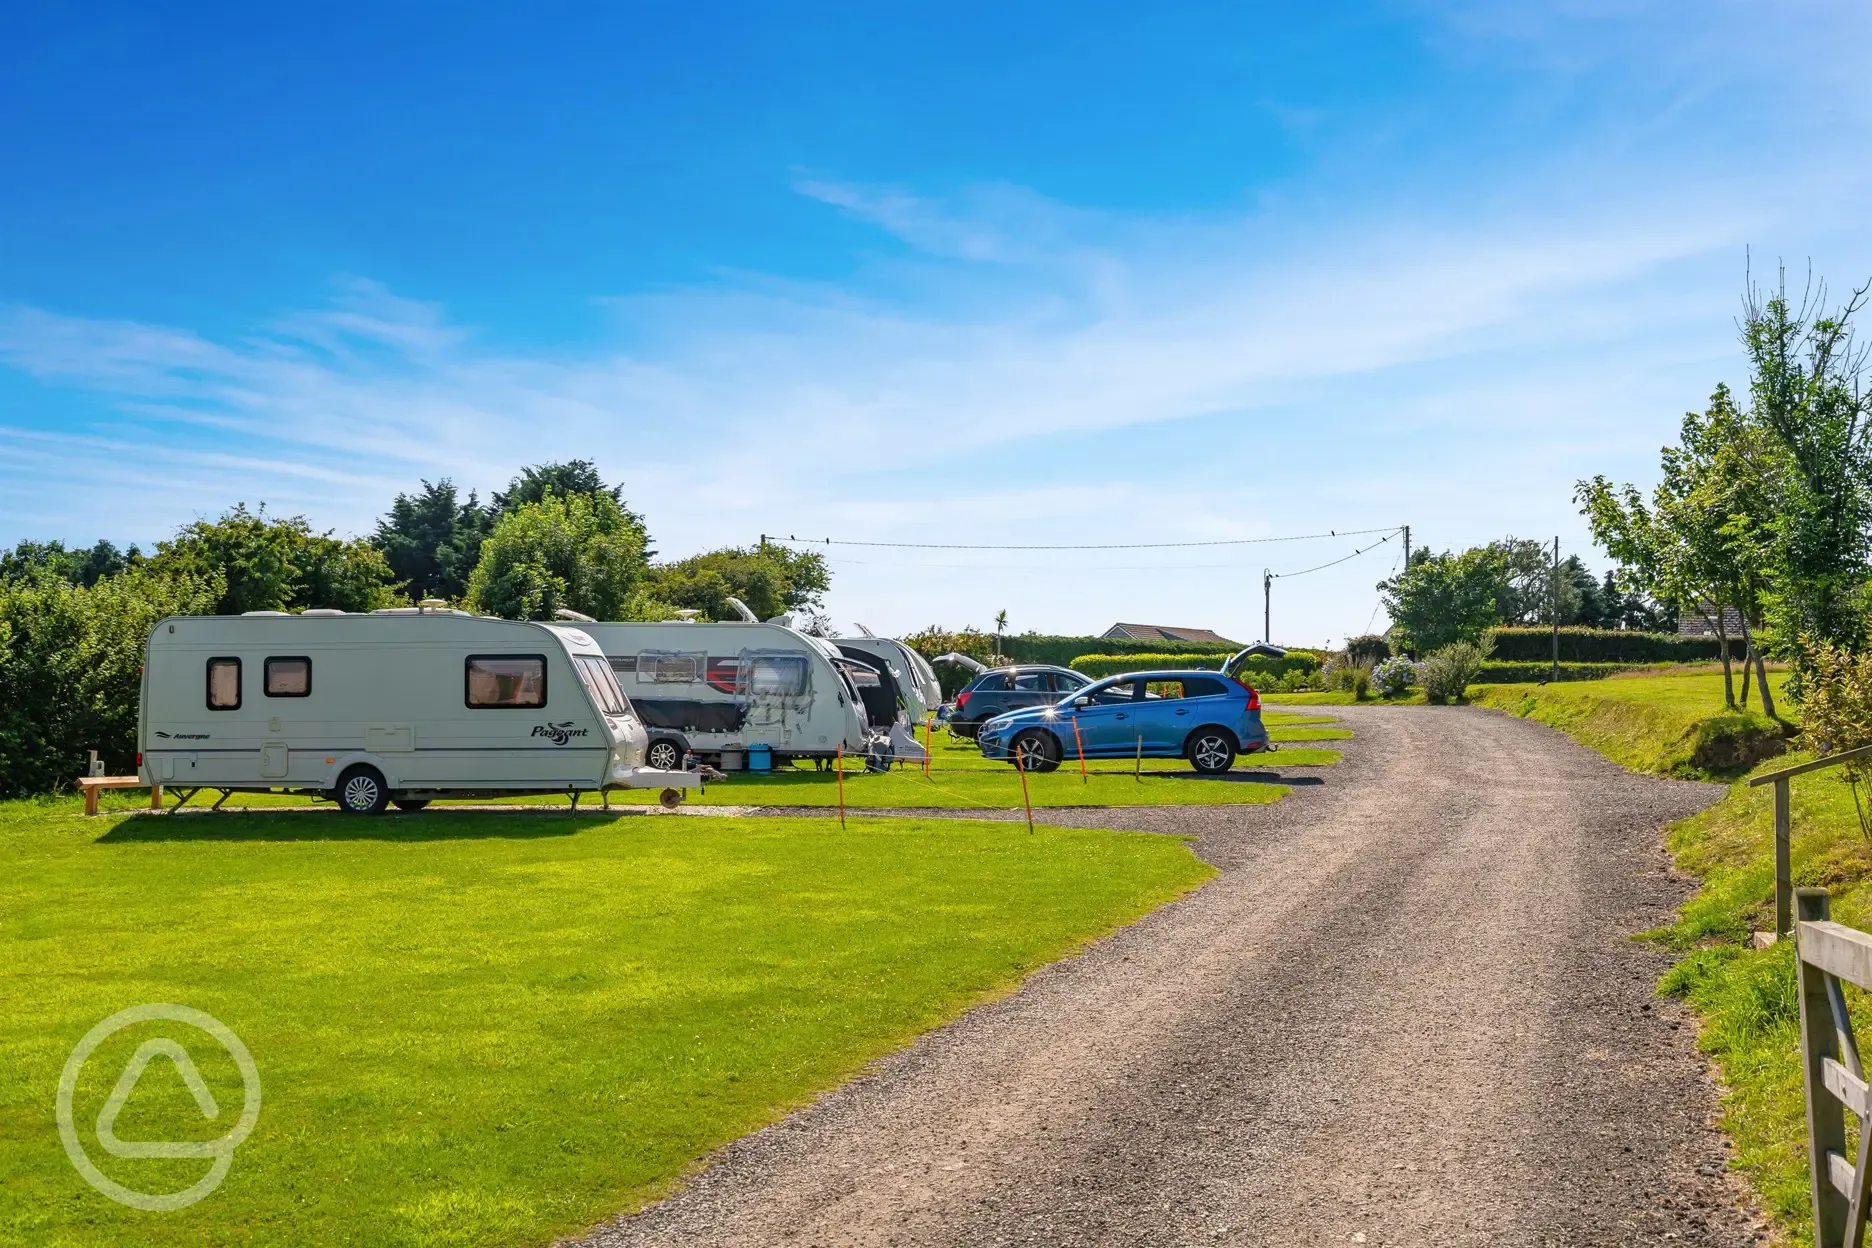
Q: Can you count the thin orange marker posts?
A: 4